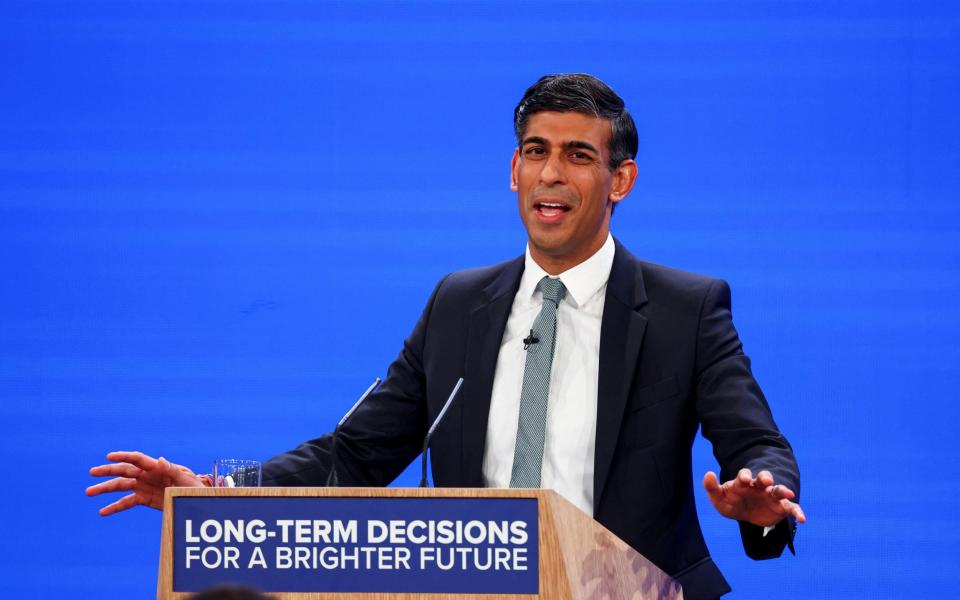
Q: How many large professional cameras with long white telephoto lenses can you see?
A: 0